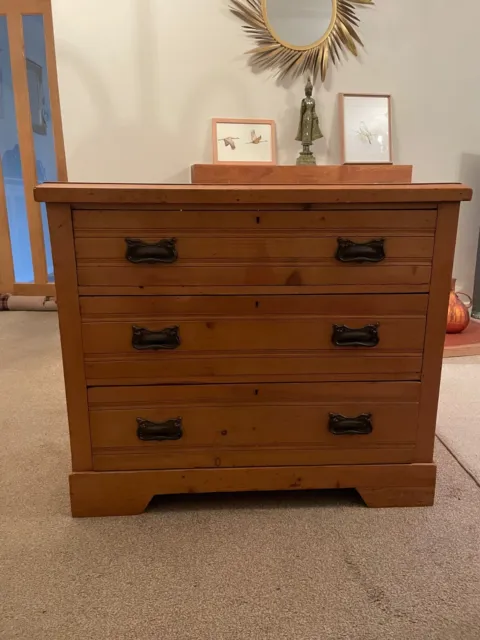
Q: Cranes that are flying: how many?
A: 2